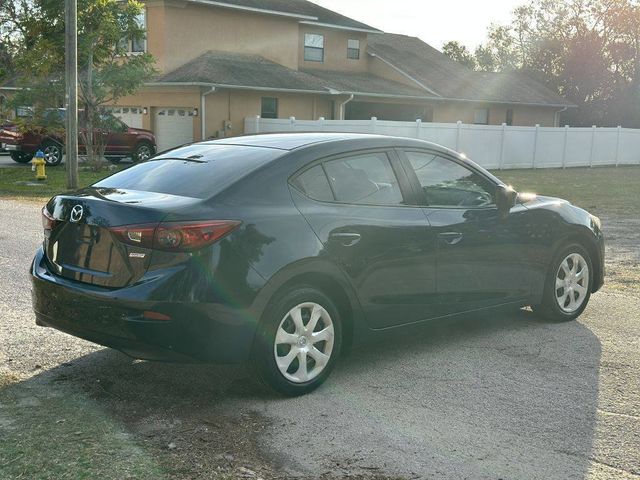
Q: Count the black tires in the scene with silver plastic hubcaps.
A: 2